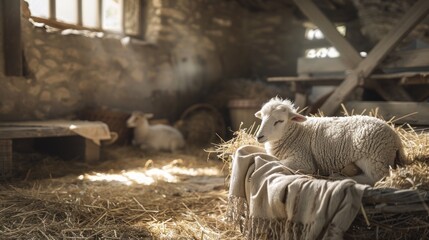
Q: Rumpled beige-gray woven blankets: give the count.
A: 1